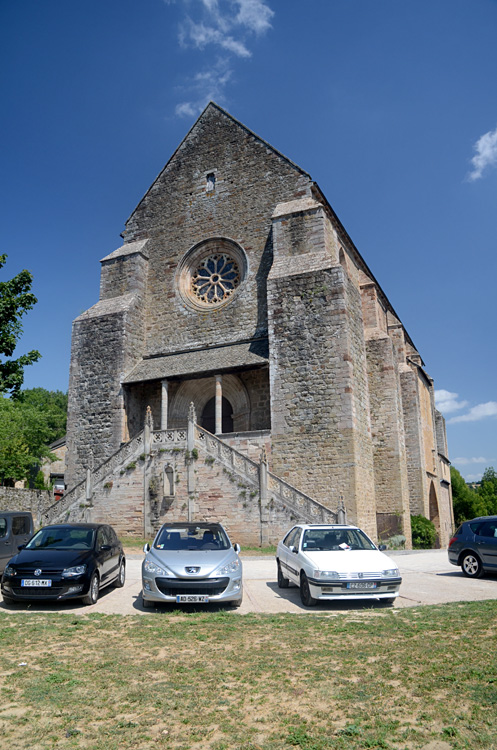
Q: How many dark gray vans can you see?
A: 1